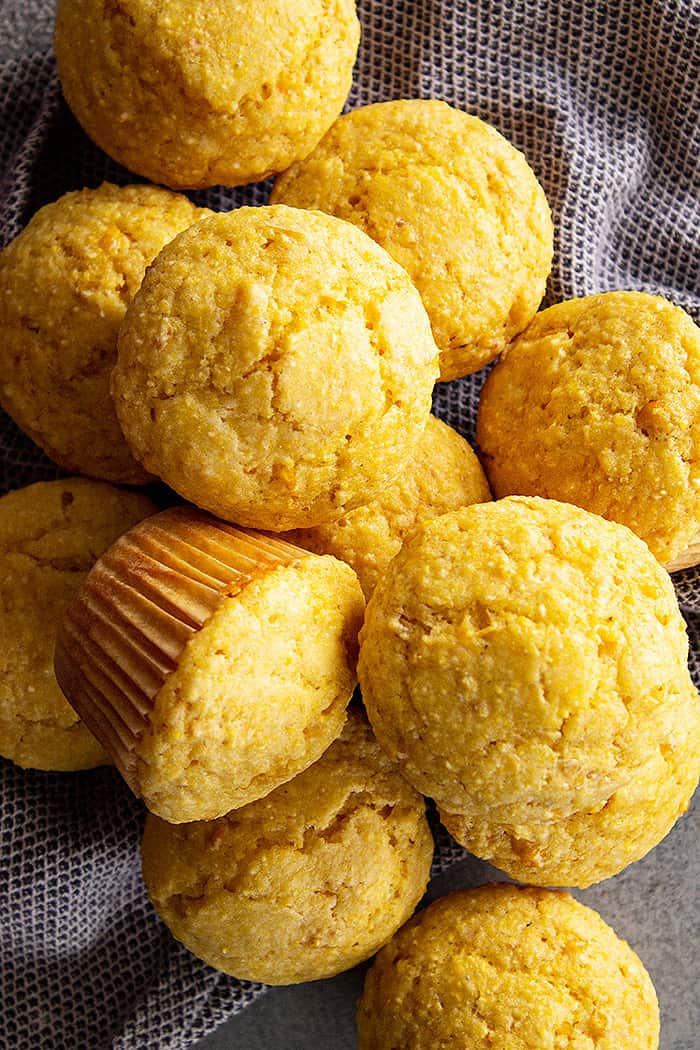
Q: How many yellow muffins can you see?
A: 12